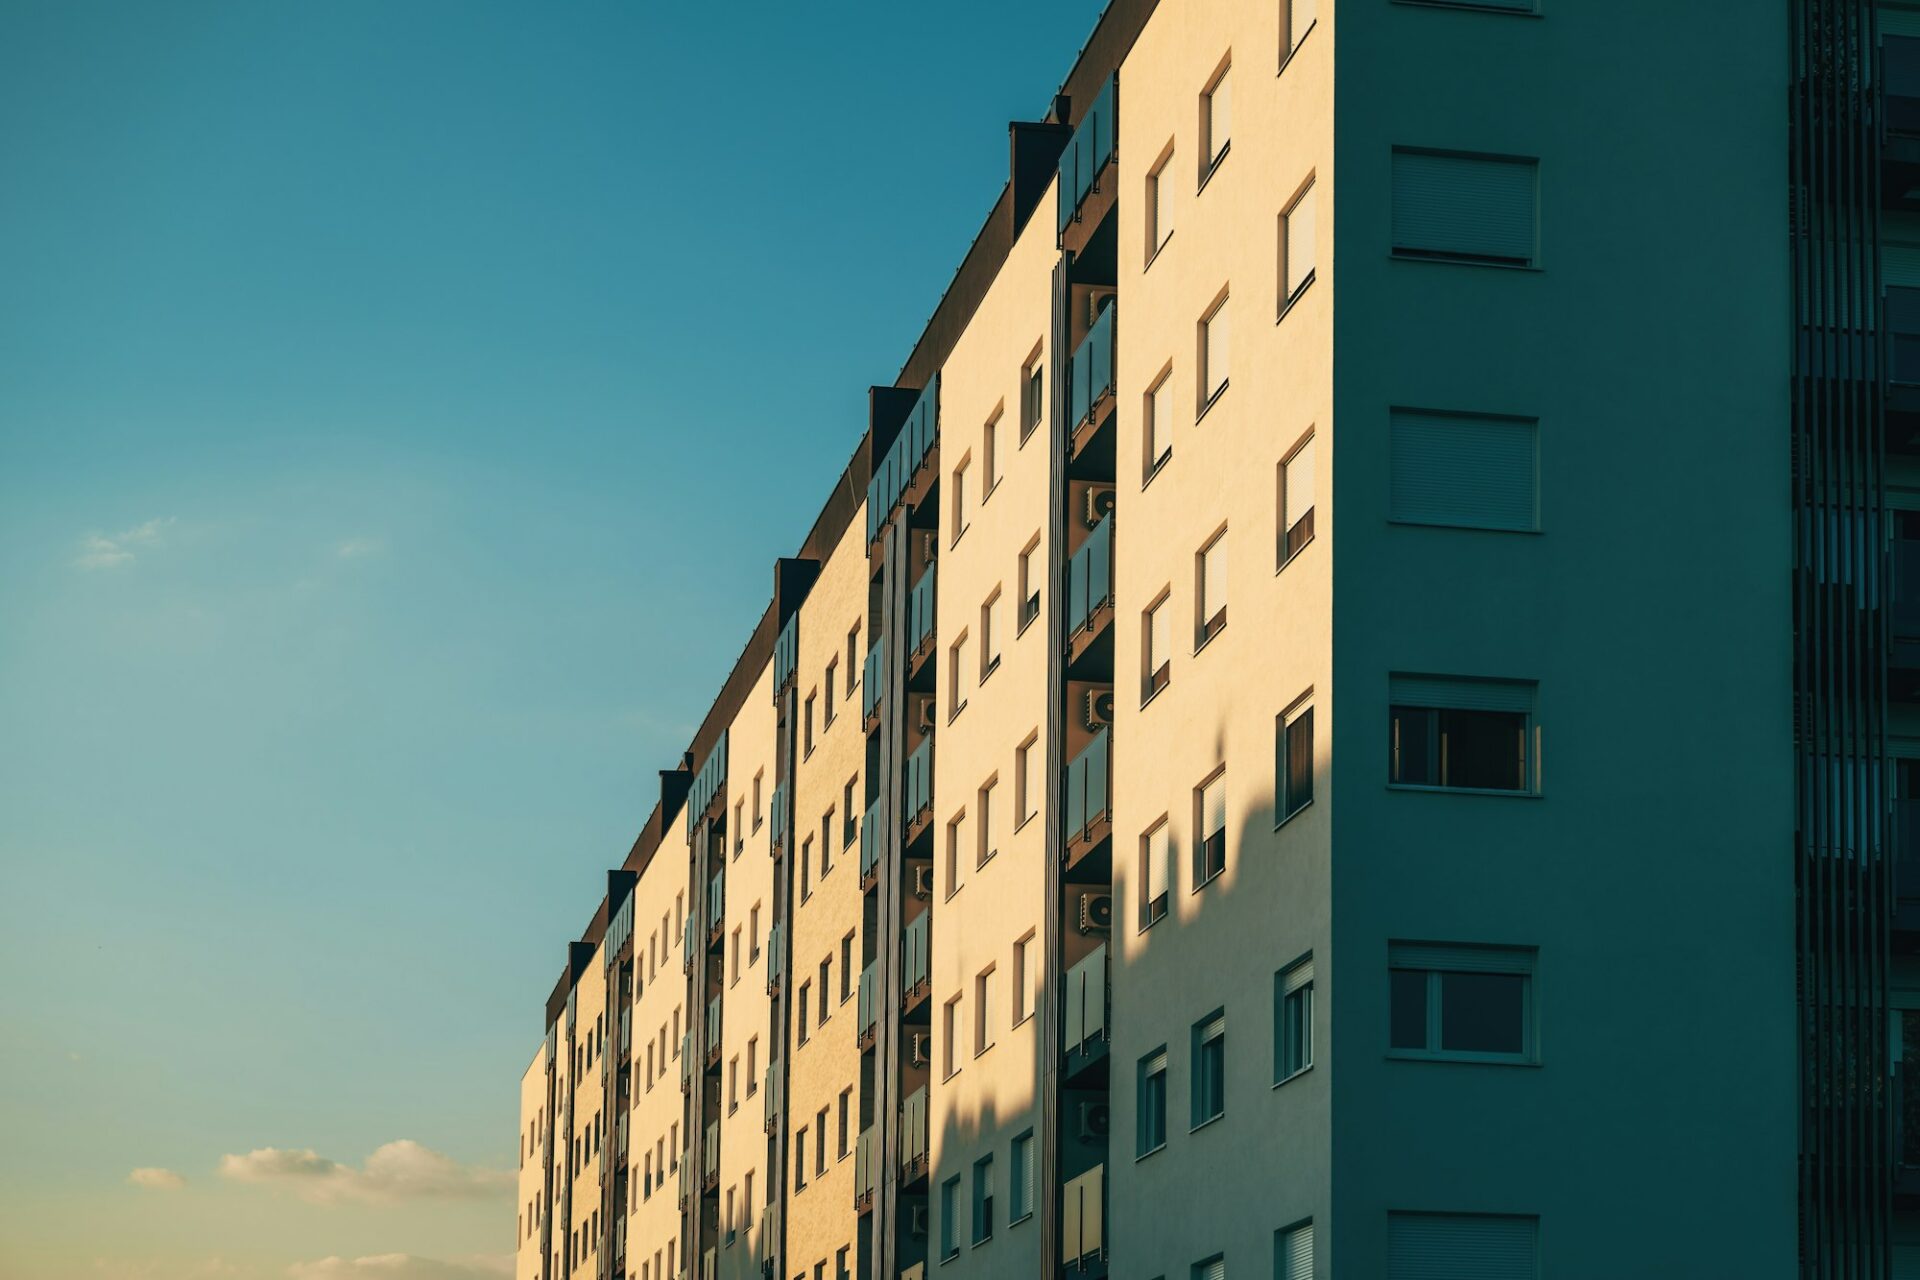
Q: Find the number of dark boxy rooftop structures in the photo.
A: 6